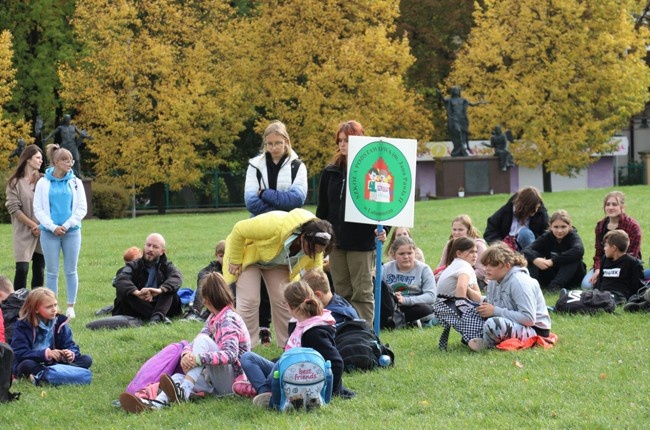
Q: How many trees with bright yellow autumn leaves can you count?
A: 4